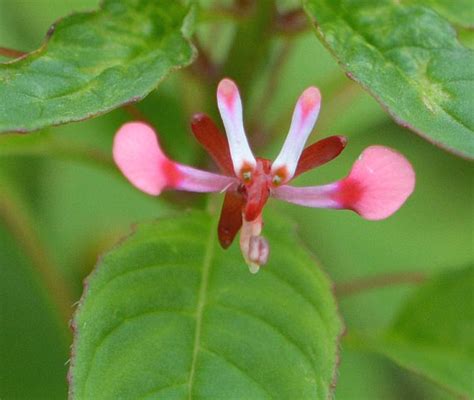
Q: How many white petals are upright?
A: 2